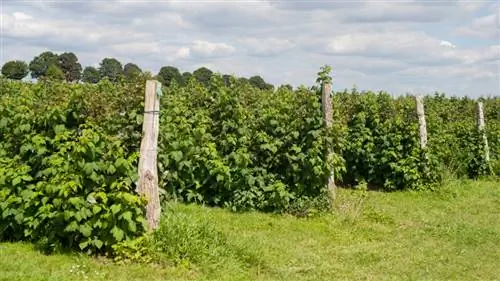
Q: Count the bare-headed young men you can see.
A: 0